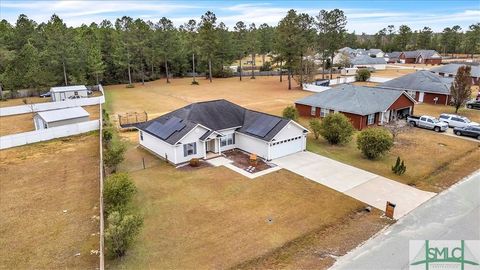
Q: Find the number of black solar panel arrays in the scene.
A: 2